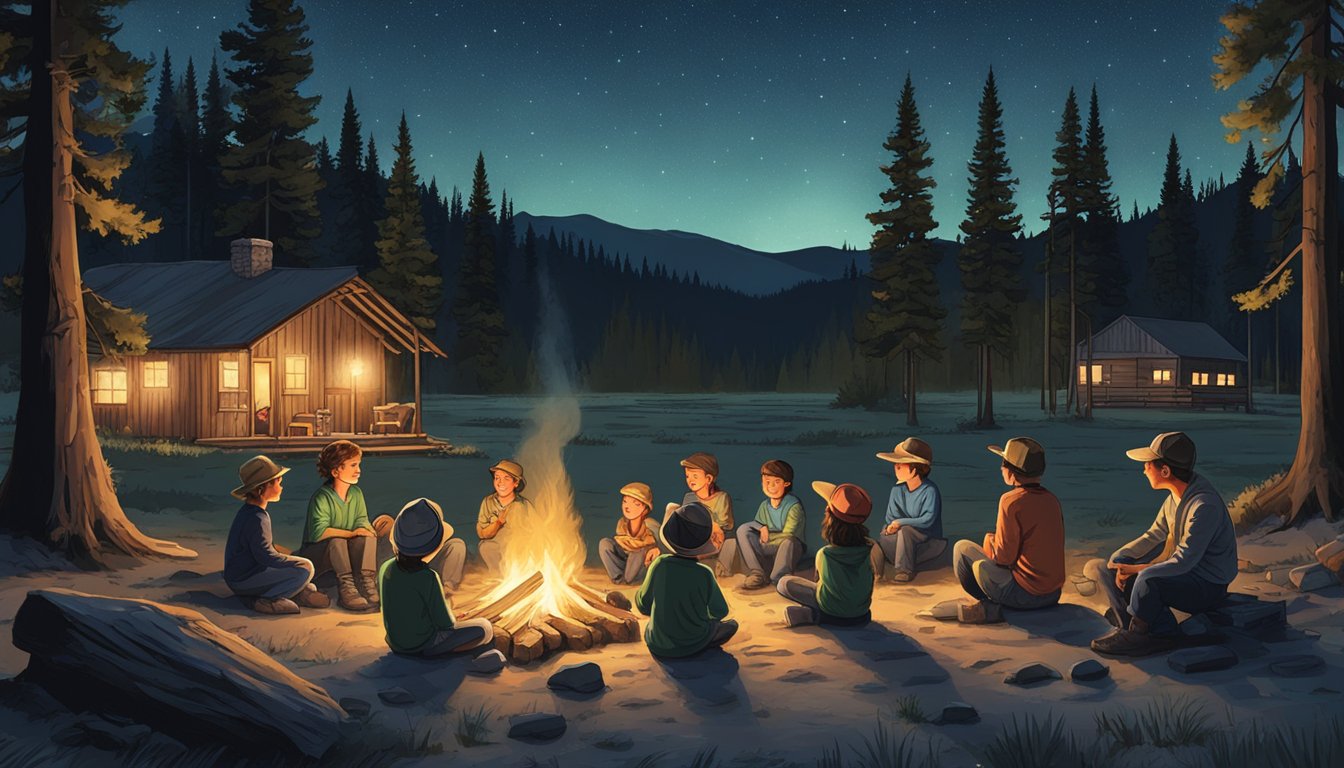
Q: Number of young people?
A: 12